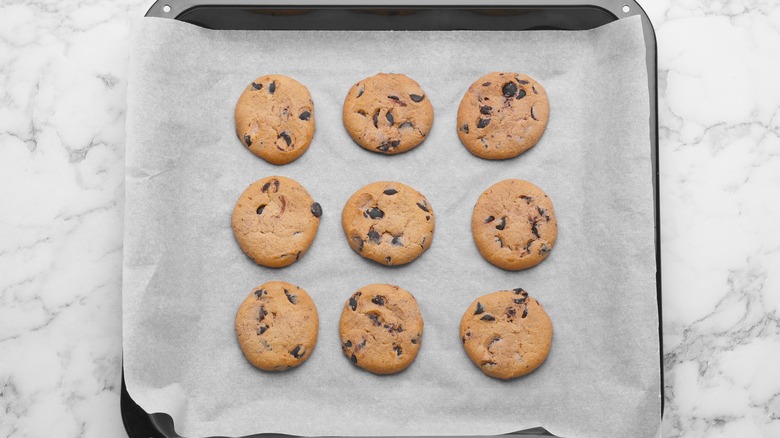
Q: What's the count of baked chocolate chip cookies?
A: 9